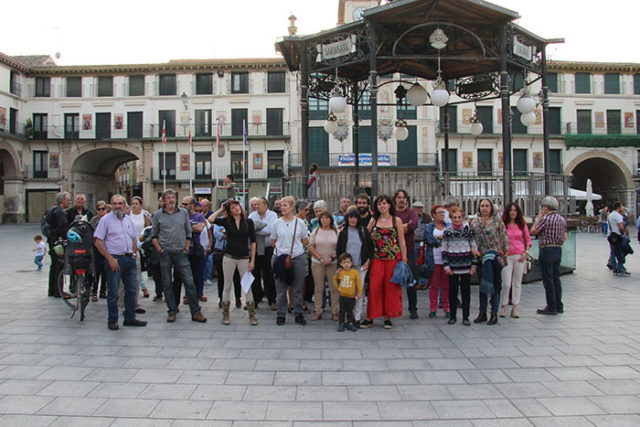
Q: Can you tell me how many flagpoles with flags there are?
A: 4